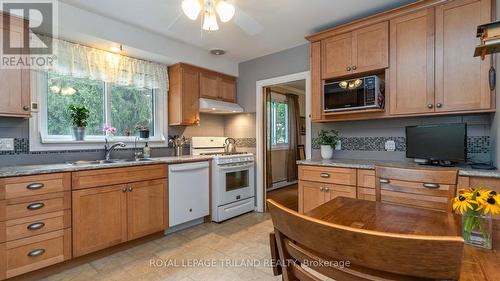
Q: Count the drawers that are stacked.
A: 4